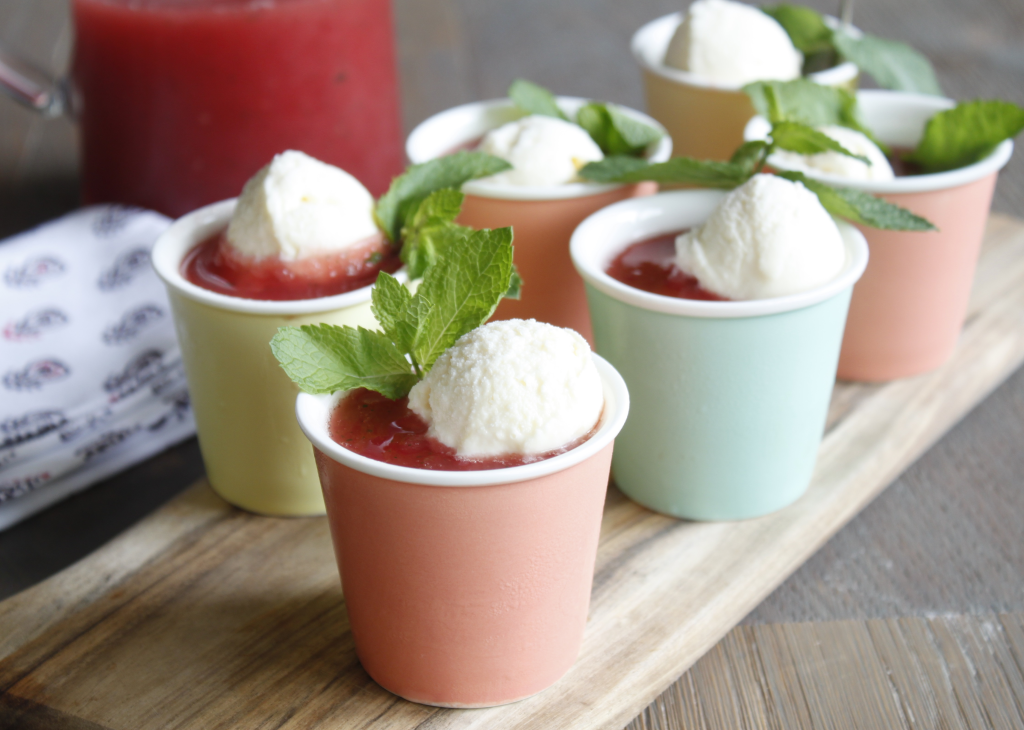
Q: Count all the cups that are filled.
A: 6